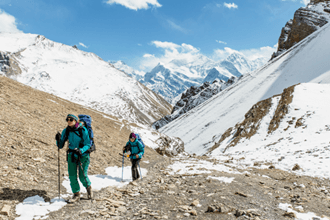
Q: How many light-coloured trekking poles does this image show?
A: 2